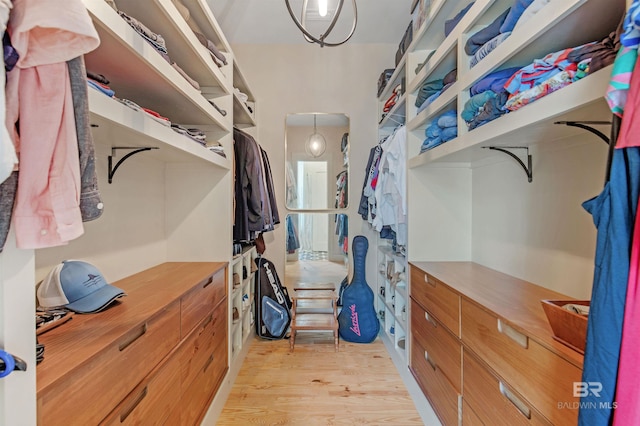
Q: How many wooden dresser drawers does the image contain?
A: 12